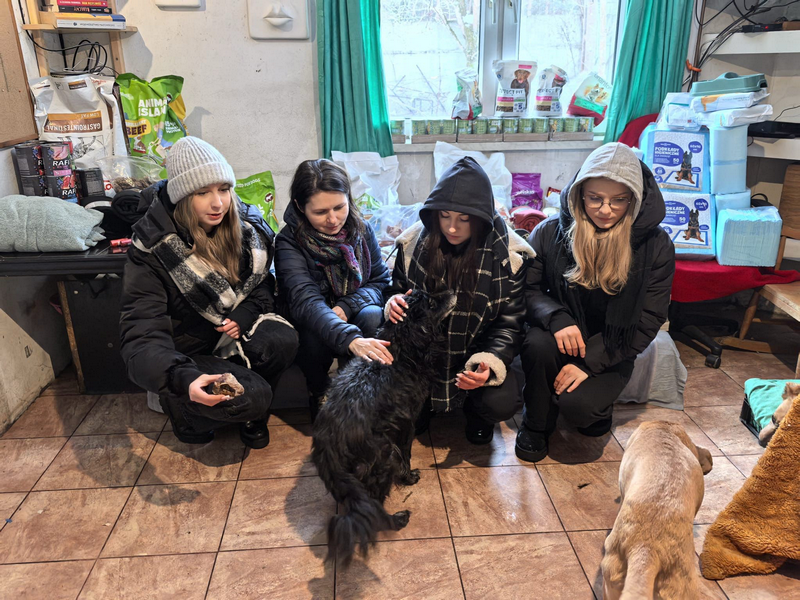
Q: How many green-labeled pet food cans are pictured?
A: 13